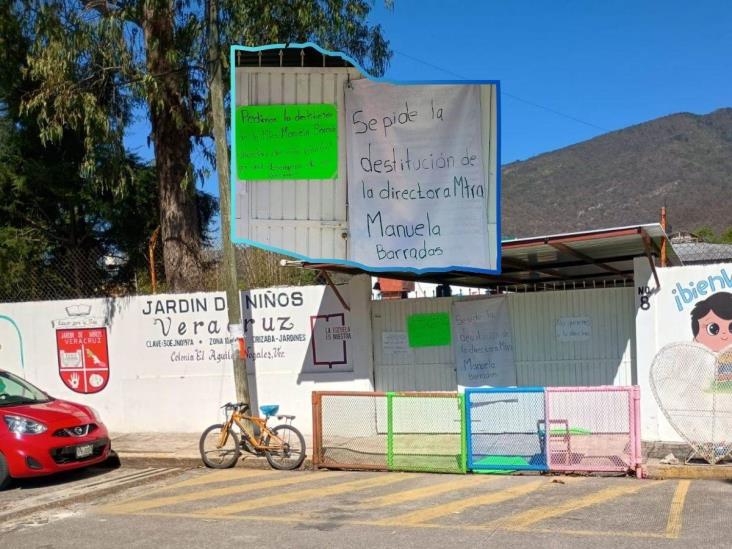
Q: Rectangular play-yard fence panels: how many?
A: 4